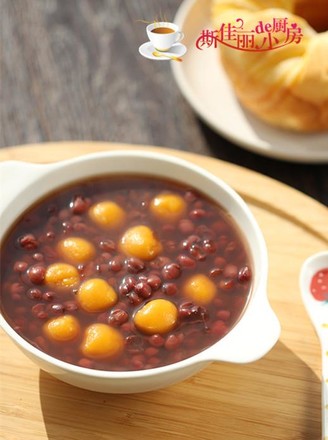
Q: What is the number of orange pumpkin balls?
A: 10